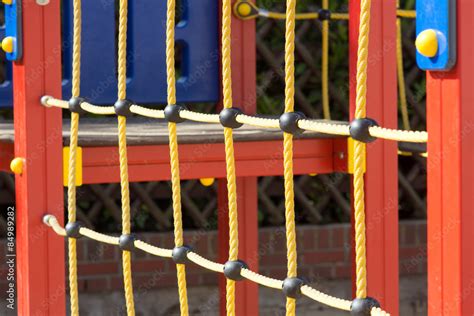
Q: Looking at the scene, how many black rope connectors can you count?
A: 13